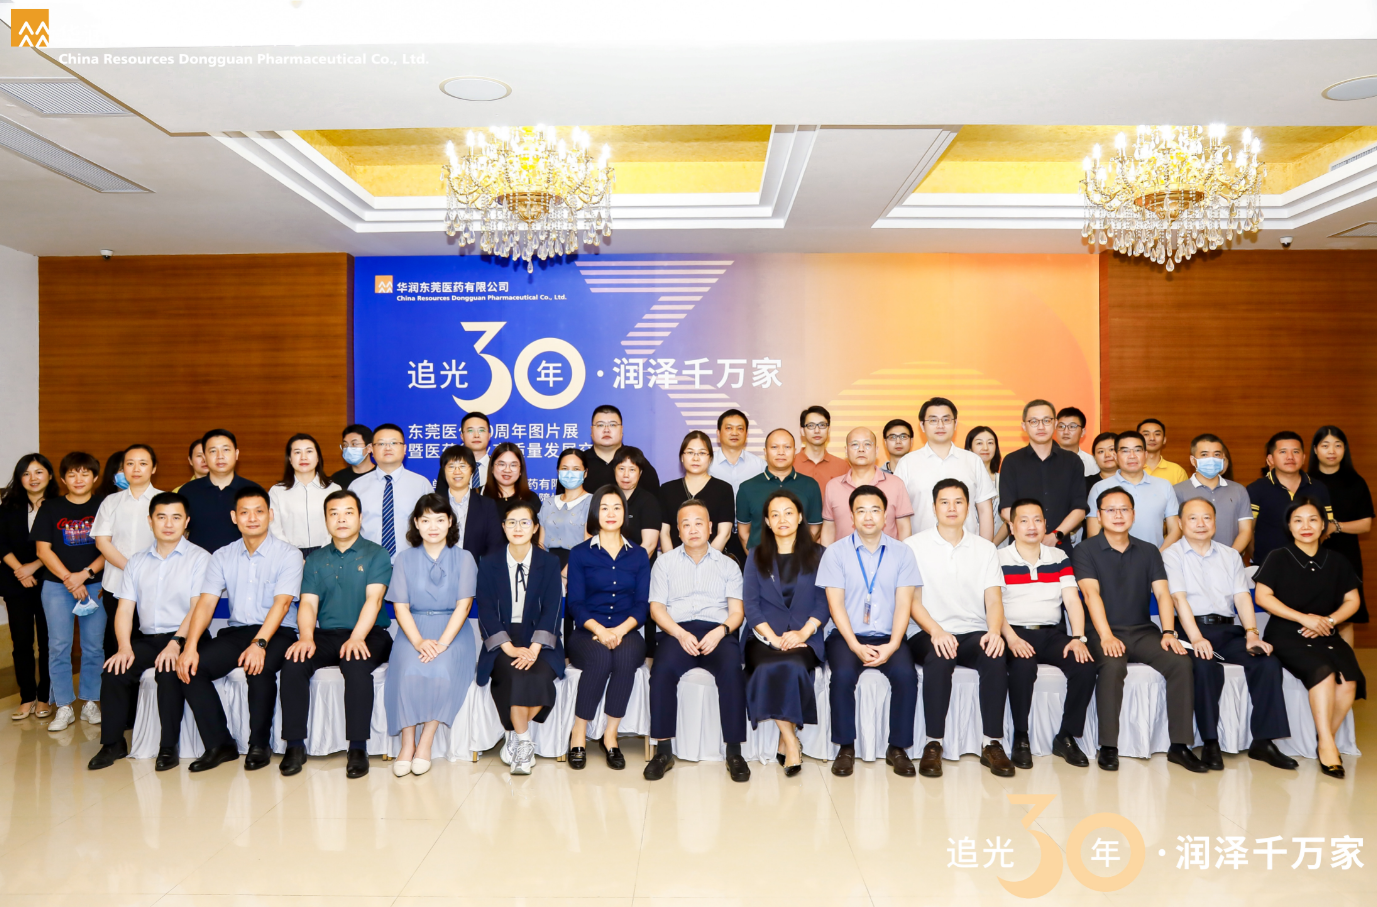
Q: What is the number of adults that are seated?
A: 14